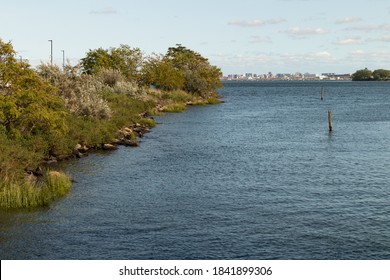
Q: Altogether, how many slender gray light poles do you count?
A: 2